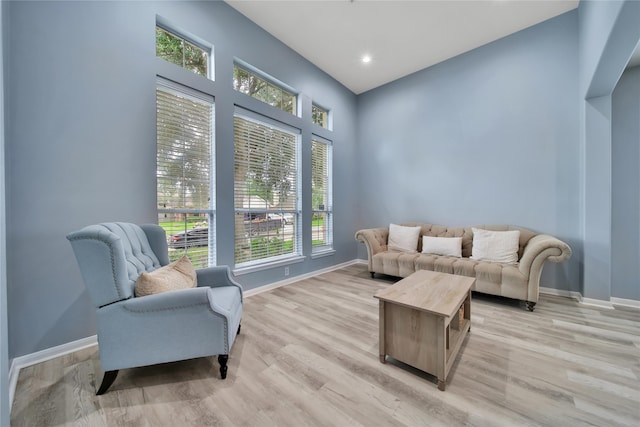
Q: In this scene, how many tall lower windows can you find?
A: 3